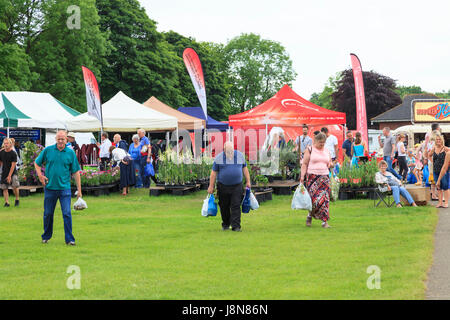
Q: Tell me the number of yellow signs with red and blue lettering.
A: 1